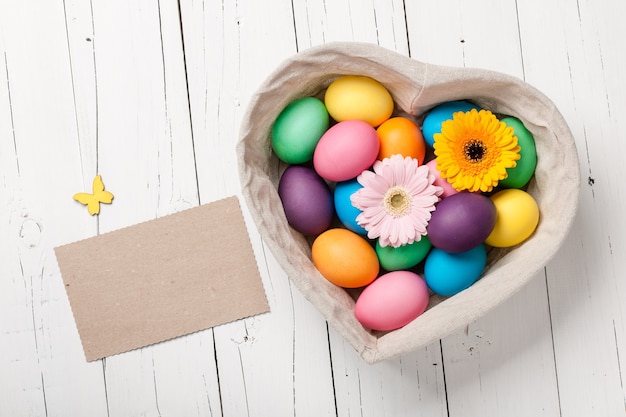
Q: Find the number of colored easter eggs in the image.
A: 15